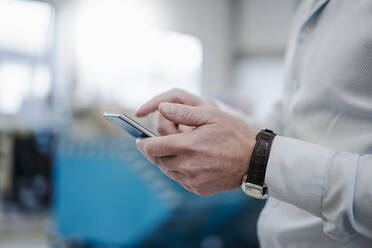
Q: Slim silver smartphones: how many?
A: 1